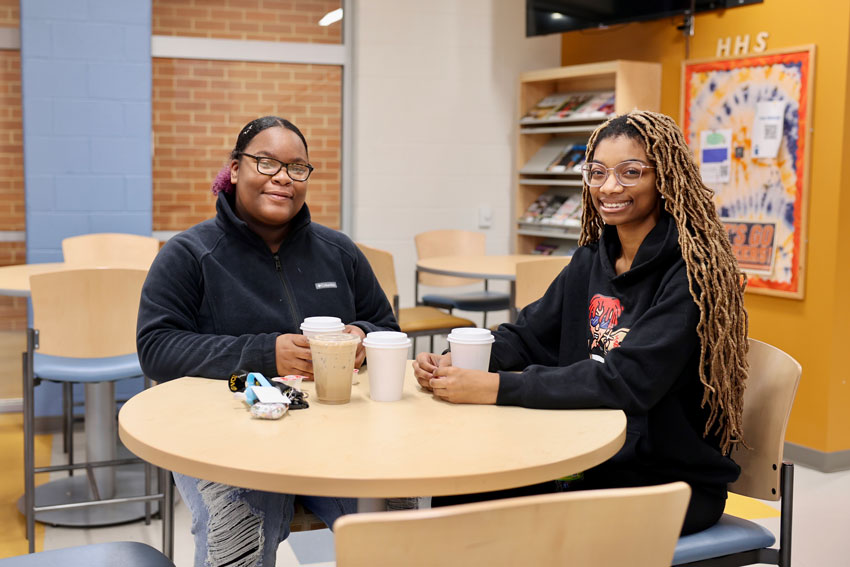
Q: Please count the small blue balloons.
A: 0